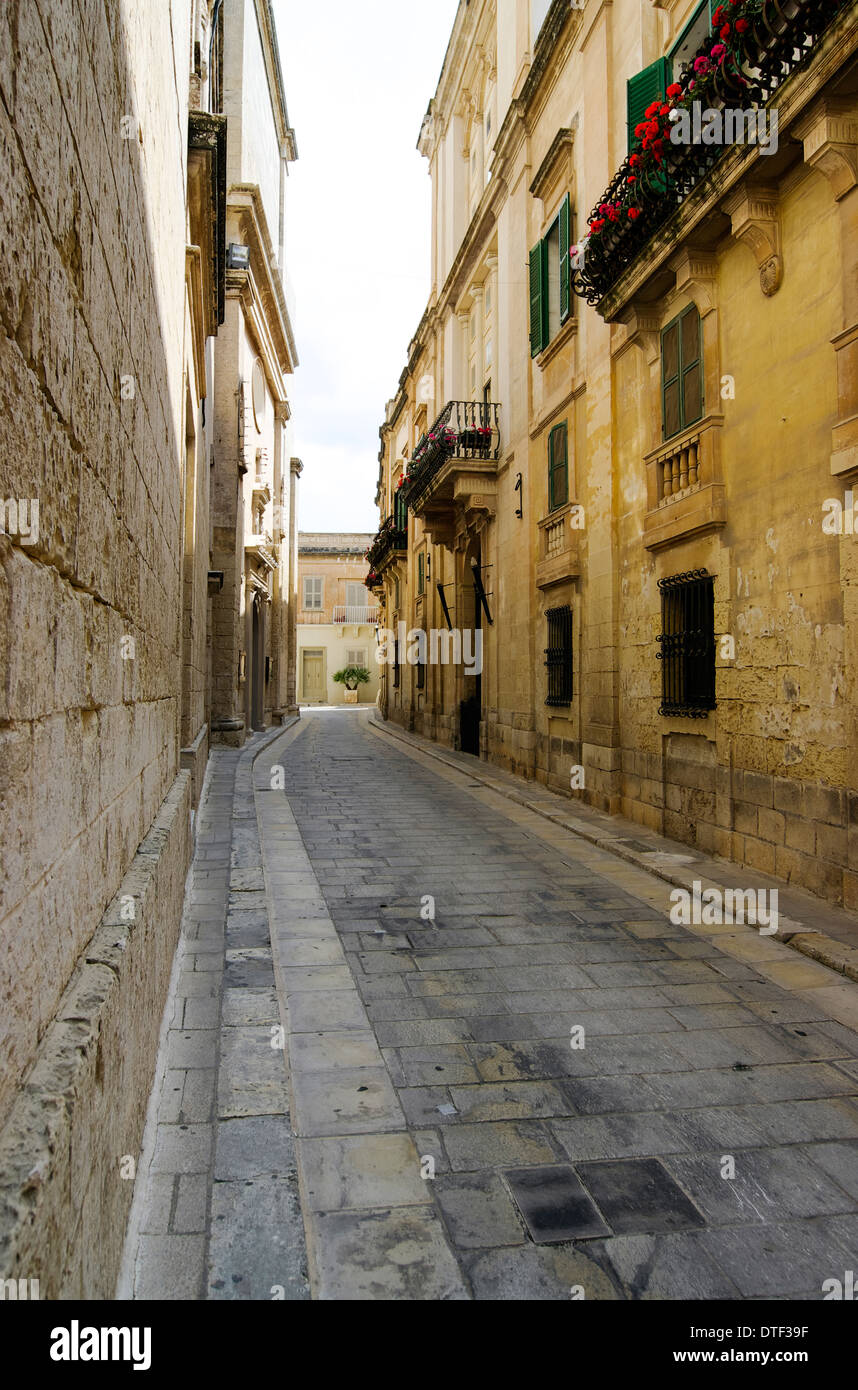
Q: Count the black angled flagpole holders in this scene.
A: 2